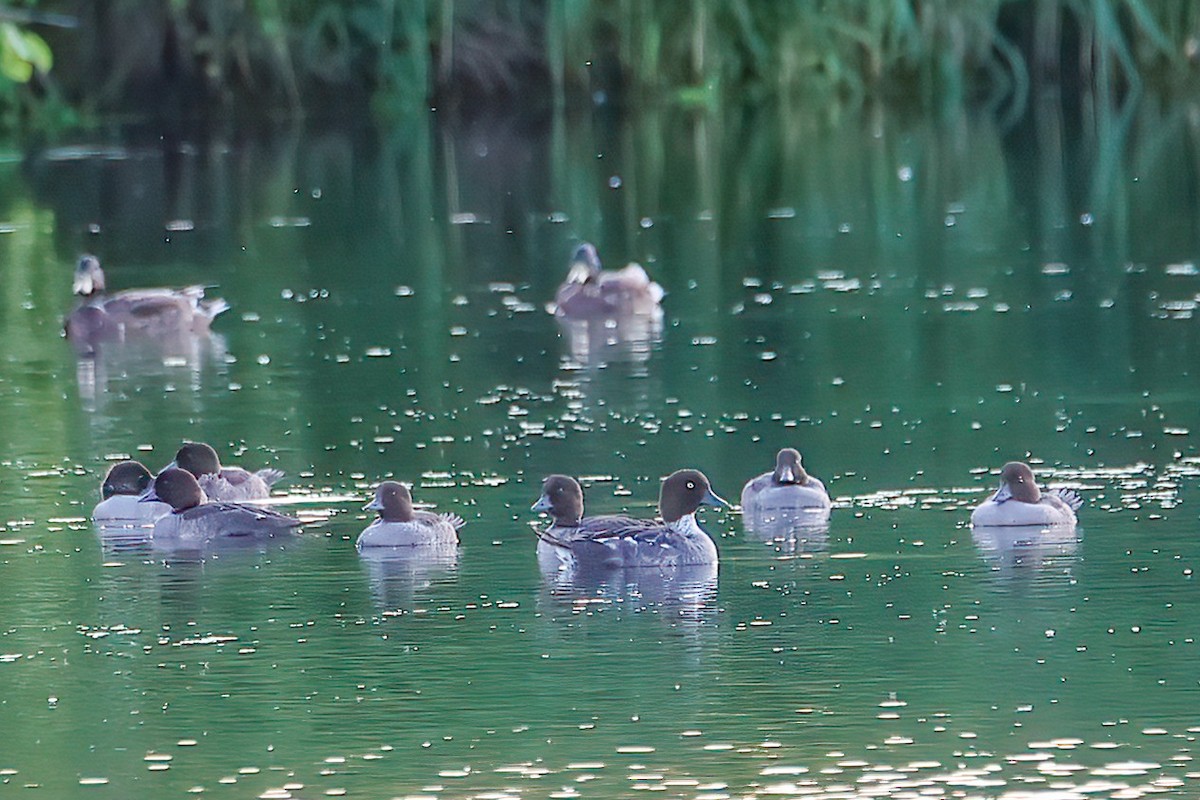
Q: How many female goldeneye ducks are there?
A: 8